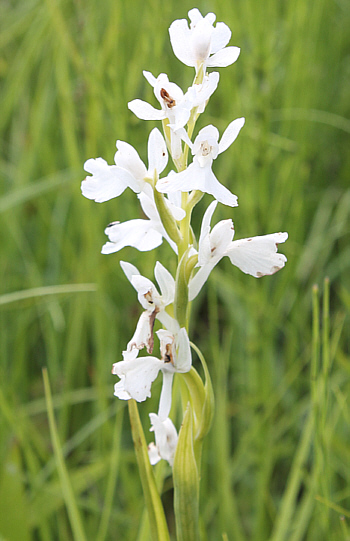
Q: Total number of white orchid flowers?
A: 9